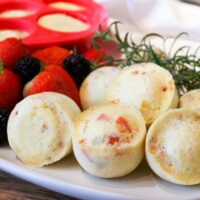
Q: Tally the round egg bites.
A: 6